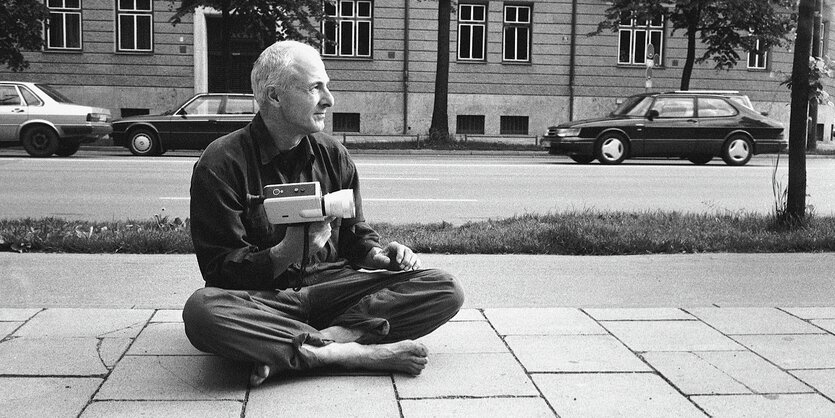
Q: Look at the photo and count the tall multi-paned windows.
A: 7